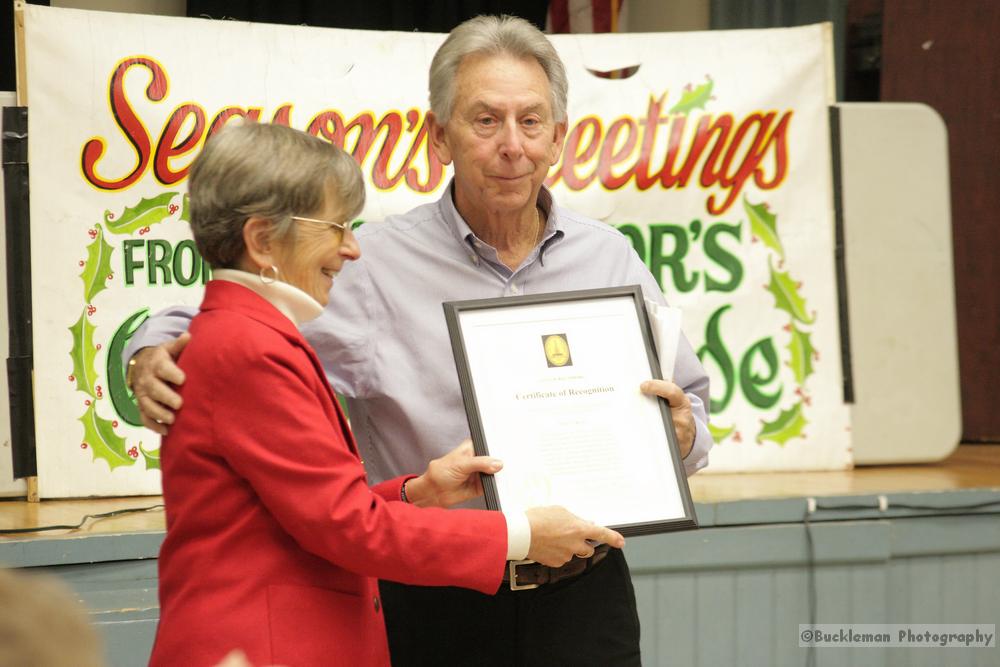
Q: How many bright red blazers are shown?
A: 1